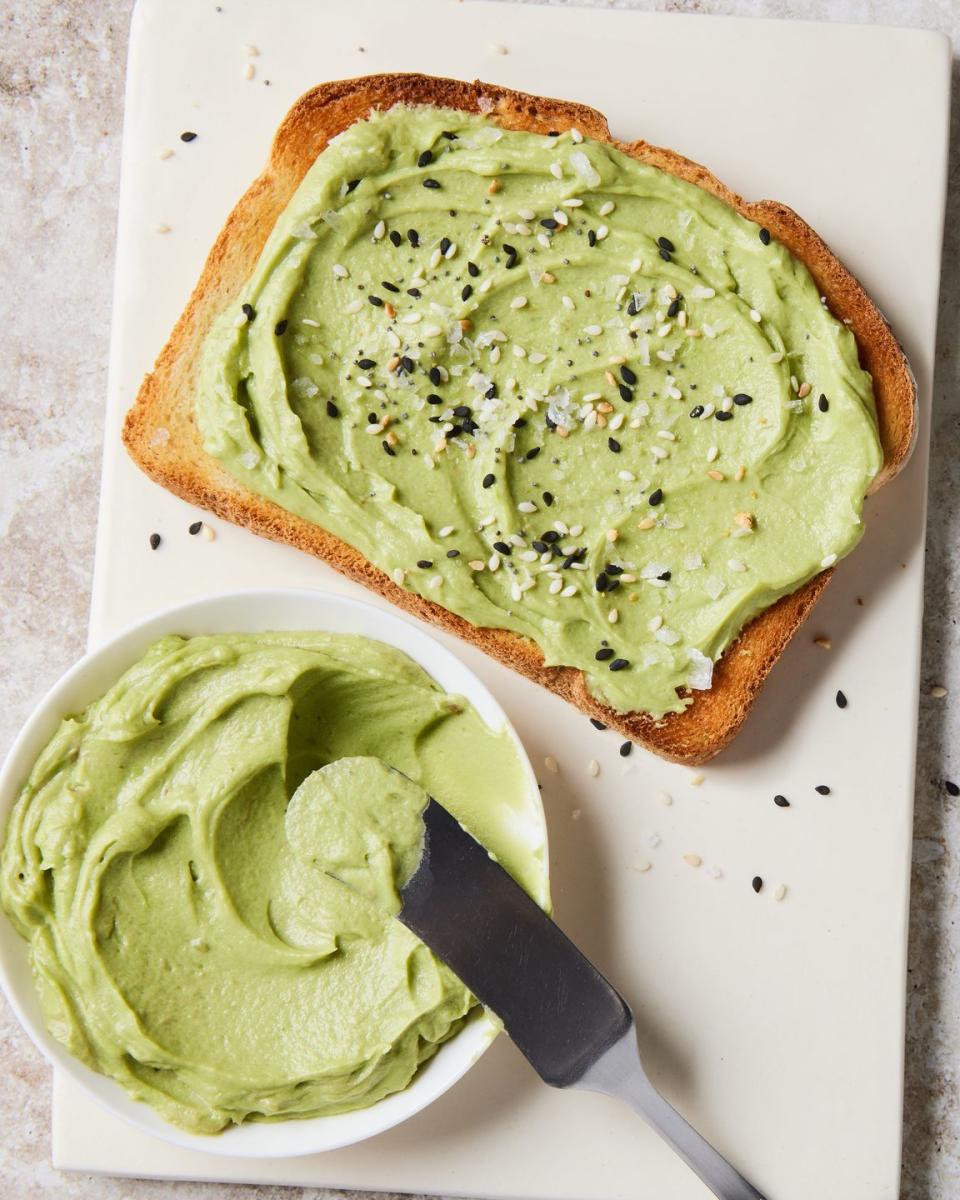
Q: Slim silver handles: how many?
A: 1